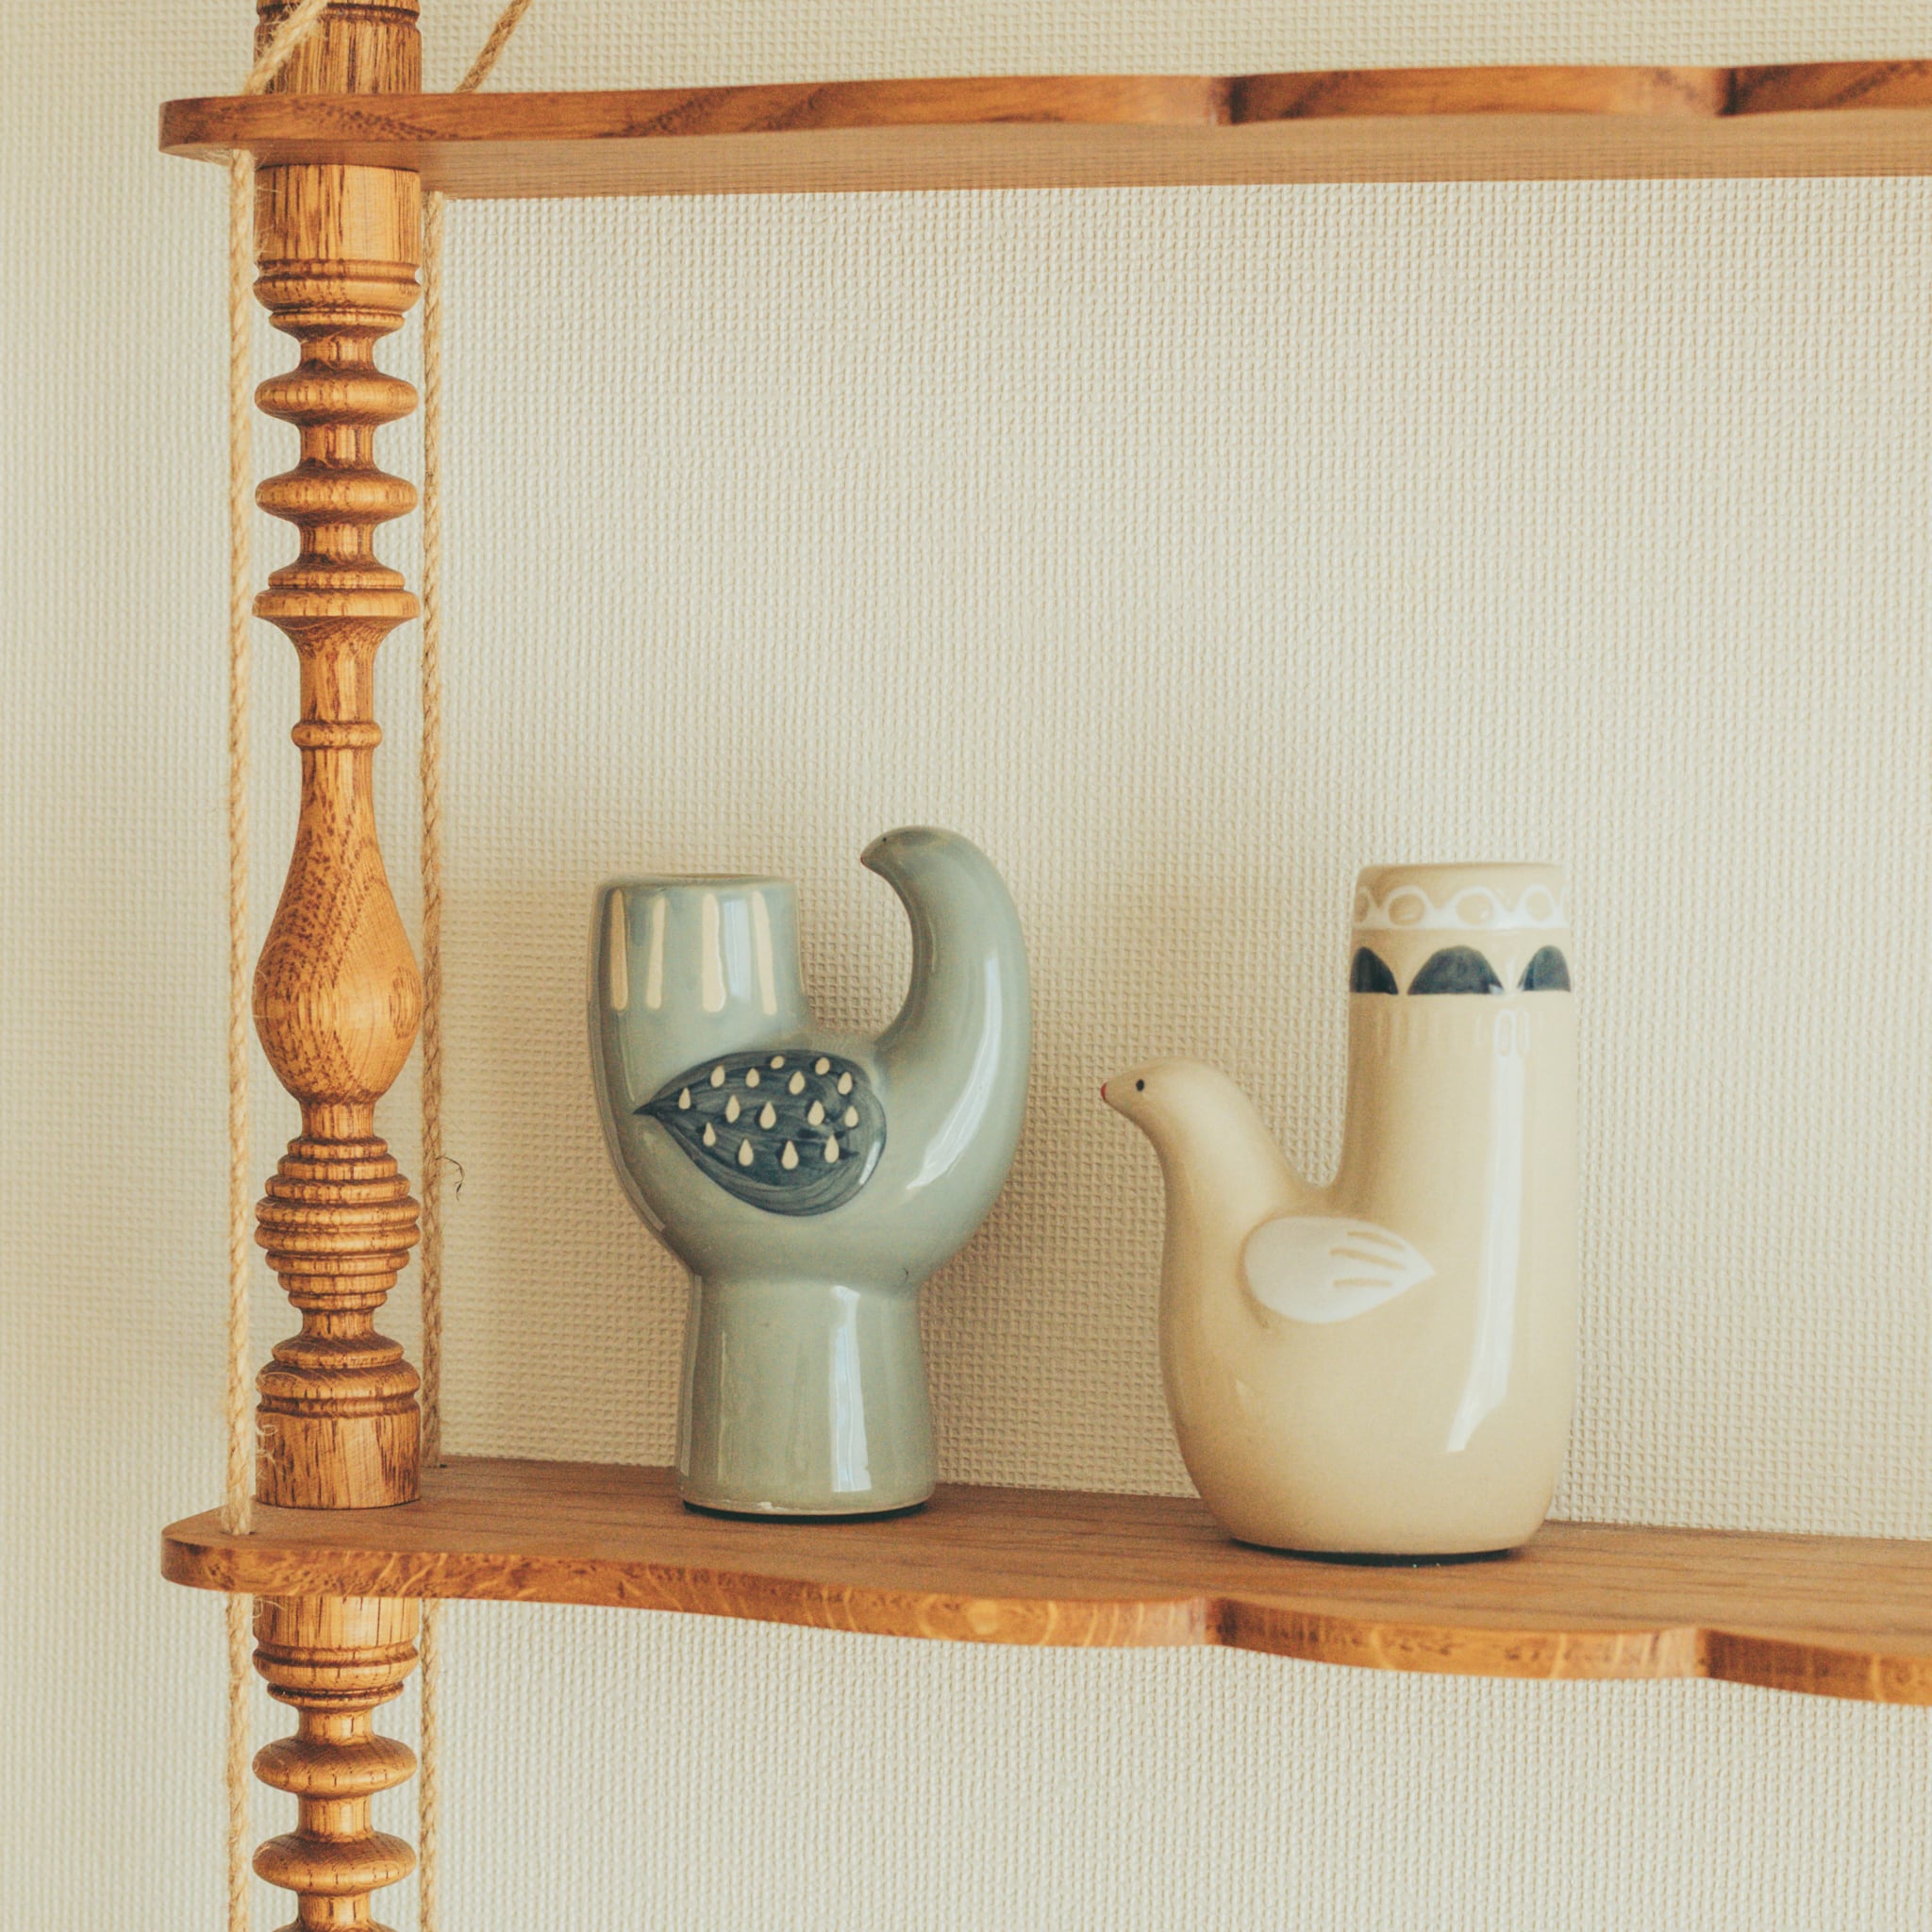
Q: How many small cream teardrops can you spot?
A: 15